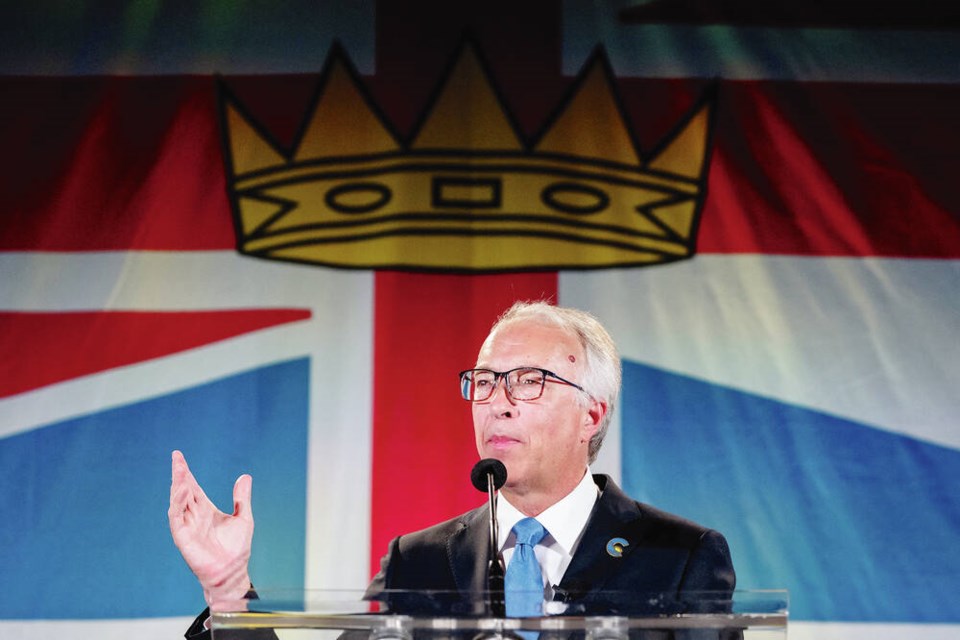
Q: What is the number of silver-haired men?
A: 1